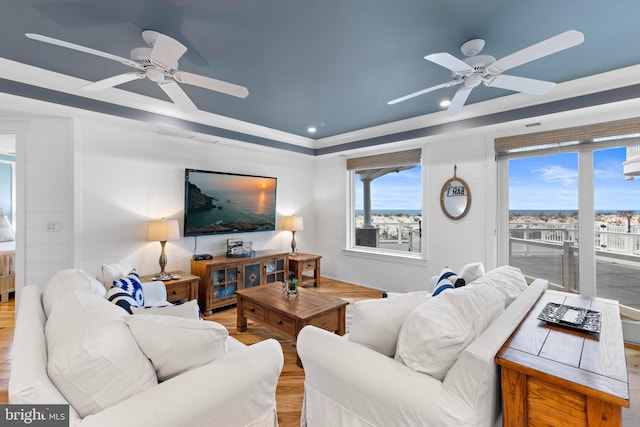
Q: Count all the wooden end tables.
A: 2